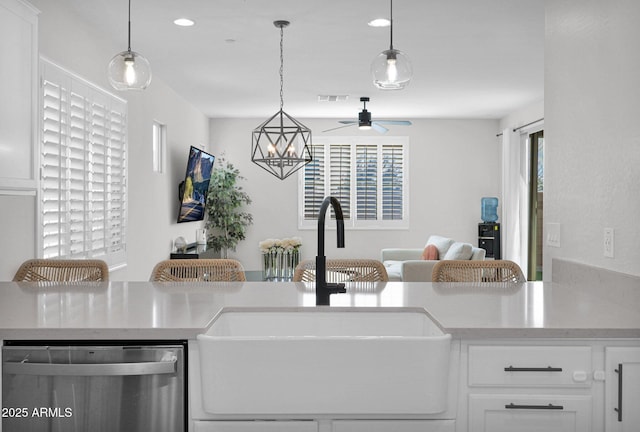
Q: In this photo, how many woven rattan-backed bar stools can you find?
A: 4